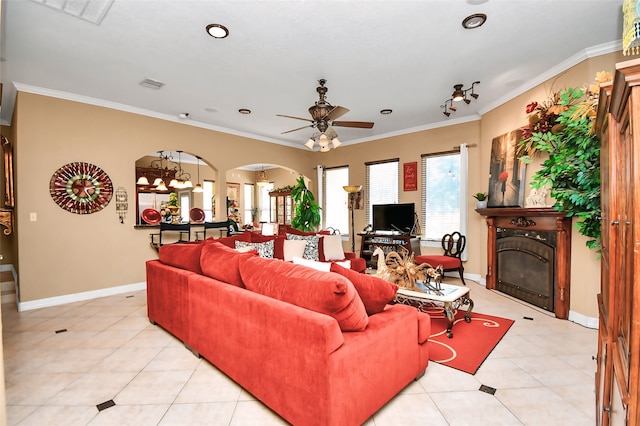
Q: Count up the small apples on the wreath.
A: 0